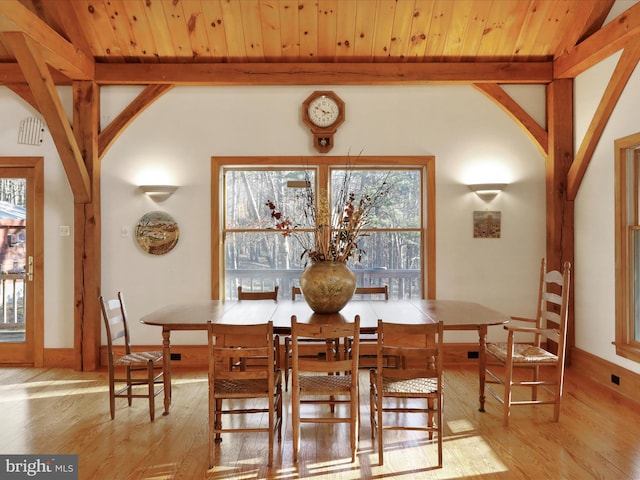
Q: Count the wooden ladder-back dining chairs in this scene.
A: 8